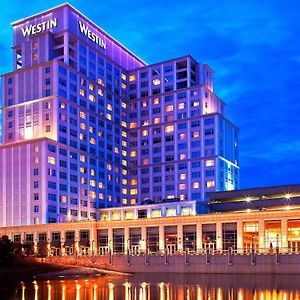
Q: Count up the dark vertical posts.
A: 9